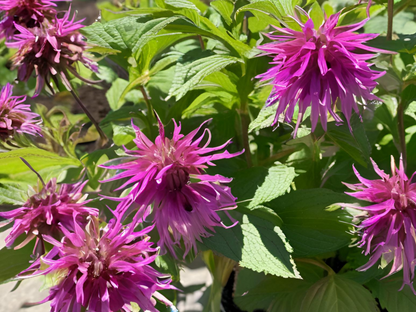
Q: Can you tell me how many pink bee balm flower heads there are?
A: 8